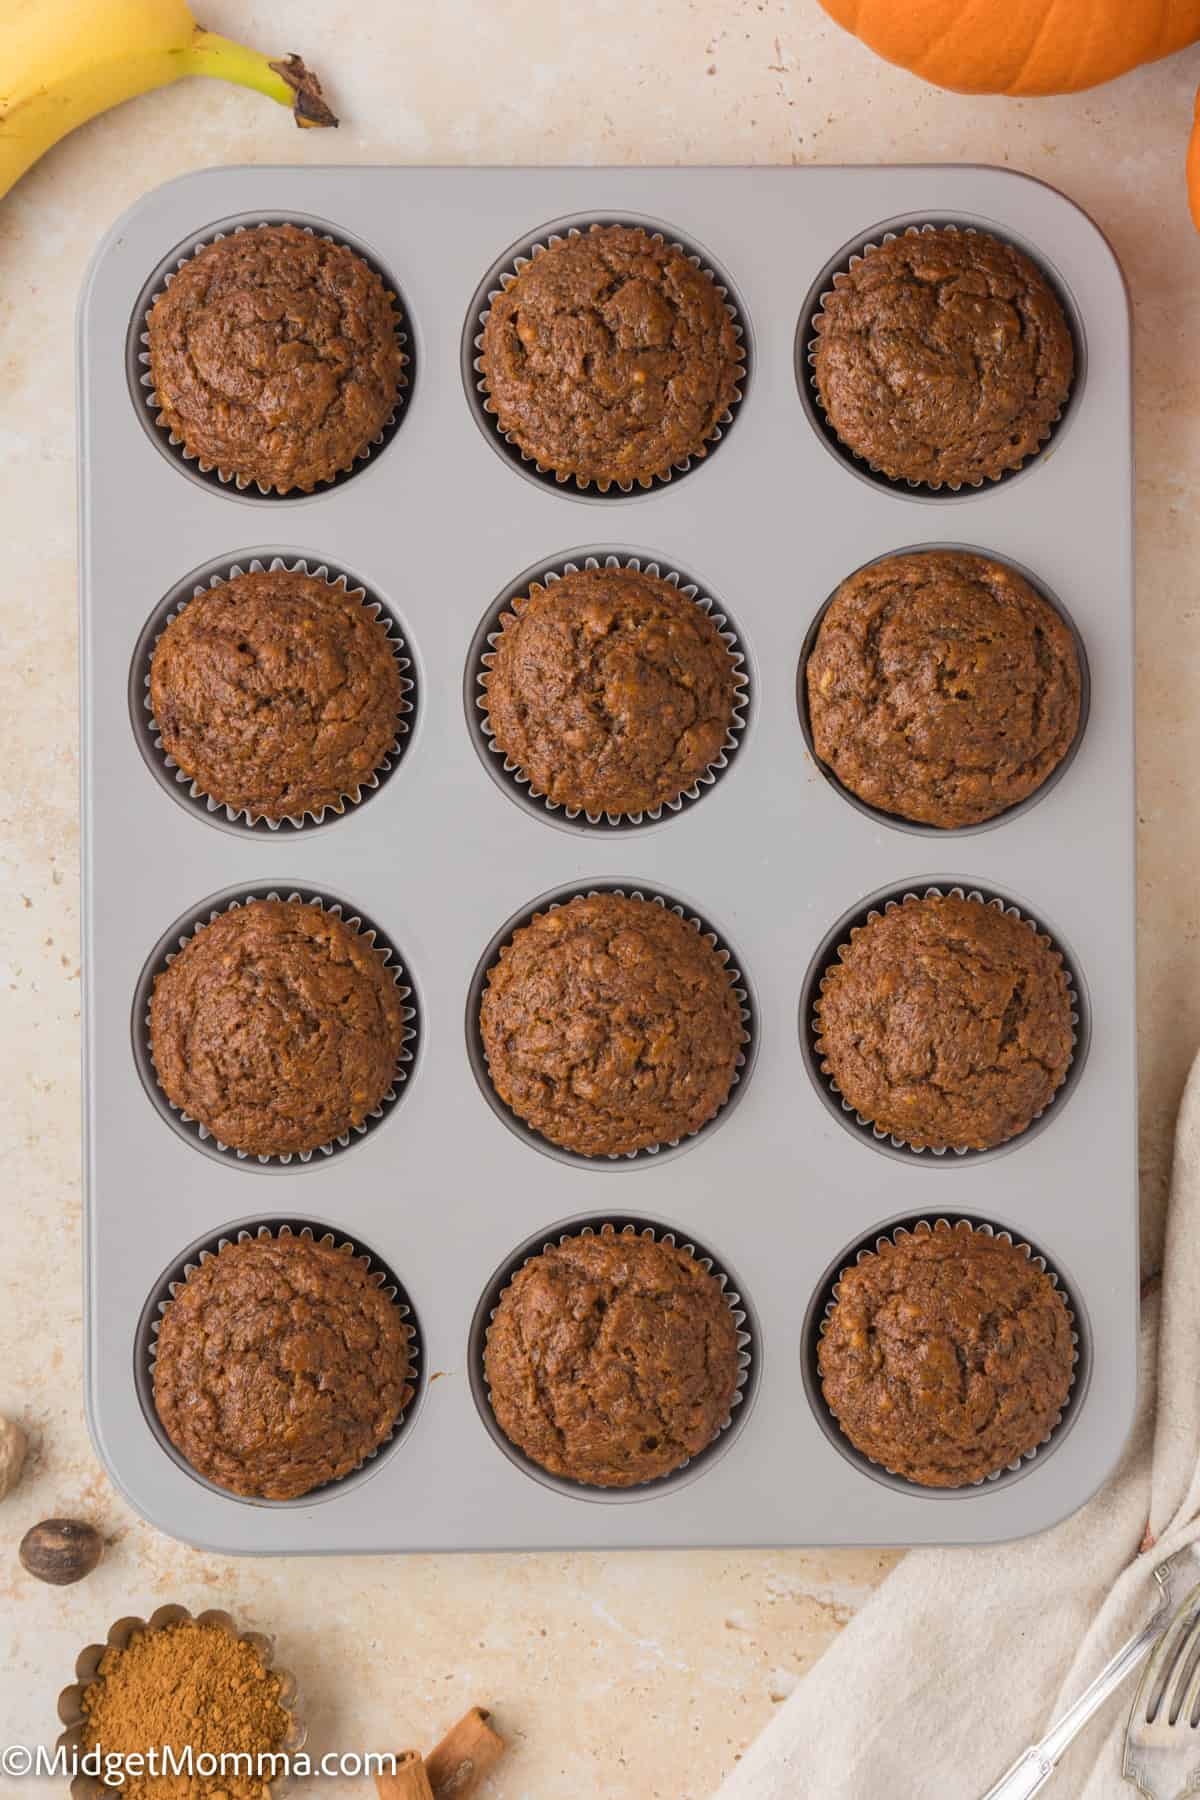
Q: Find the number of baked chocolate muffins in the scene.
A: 12